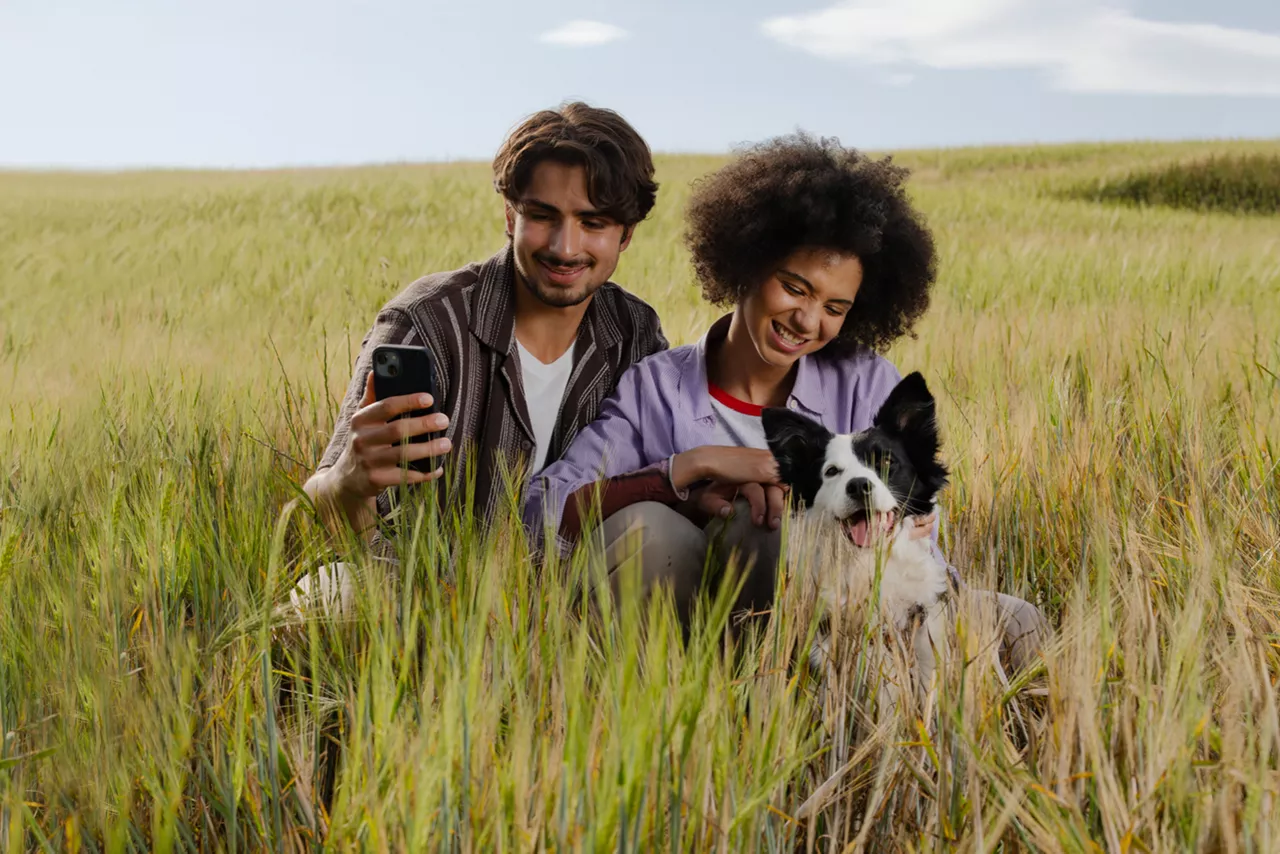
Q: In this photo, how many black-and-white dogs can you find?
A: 1